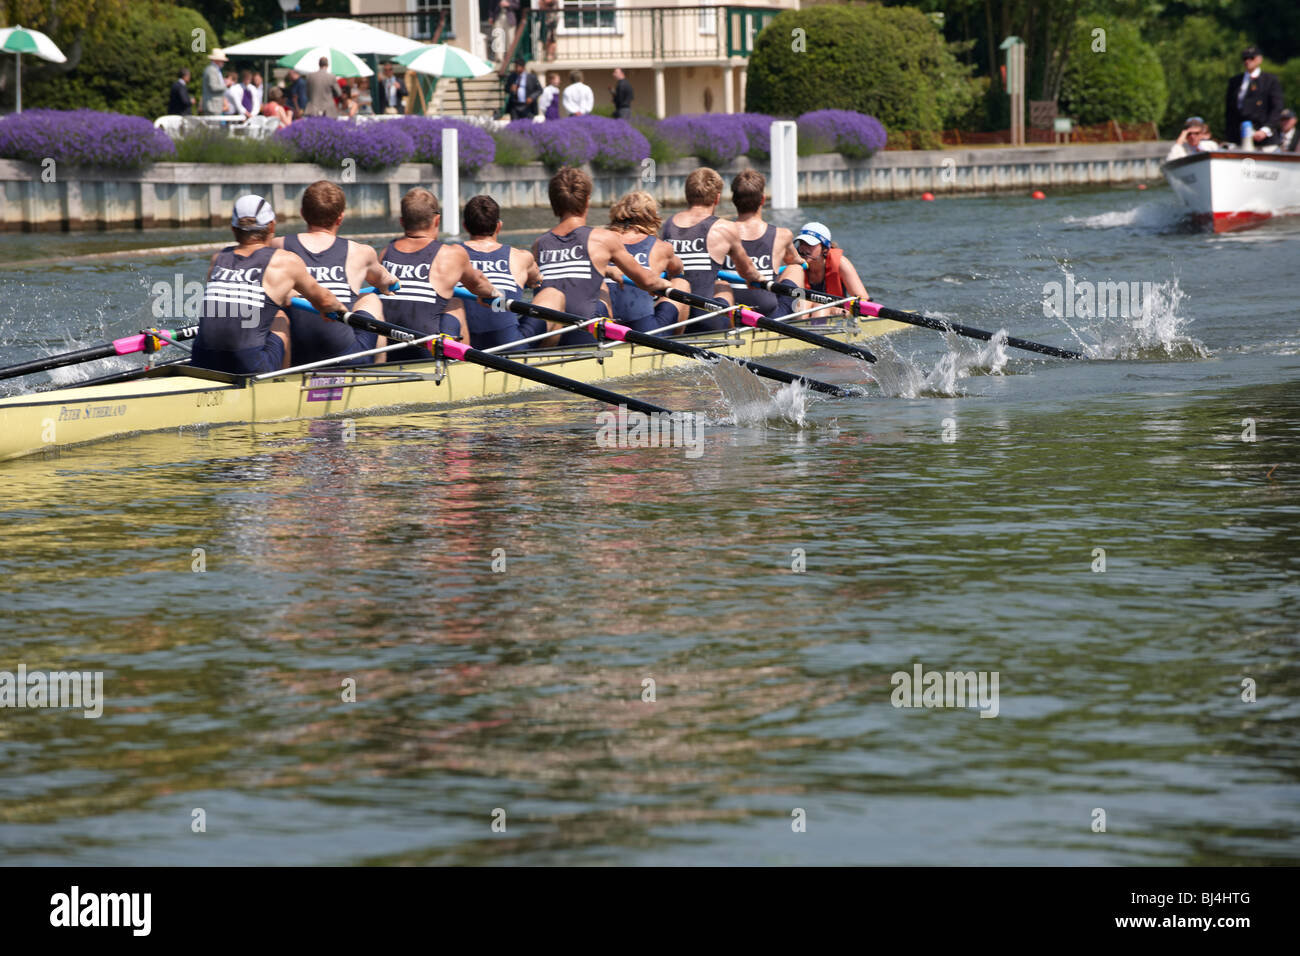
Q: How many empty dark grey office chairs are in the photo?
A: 0